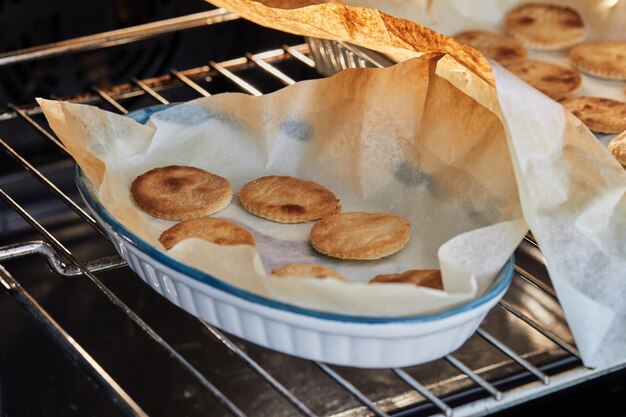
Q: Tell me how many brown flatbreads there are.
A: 12